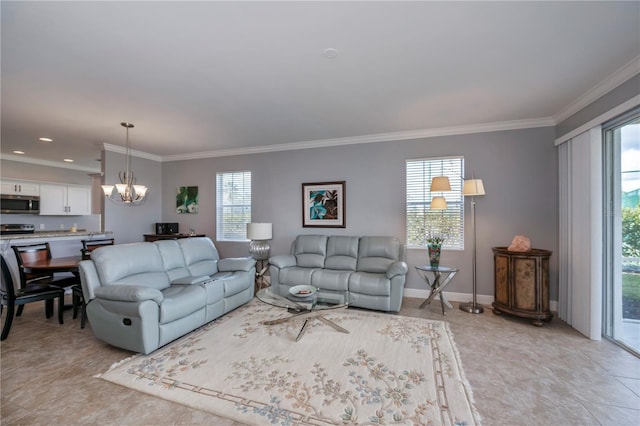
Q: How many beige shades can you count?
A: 3